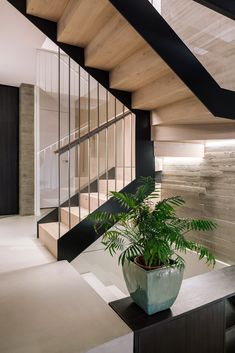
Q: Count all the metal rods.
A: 9